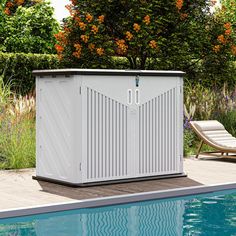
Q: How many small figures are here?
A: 0